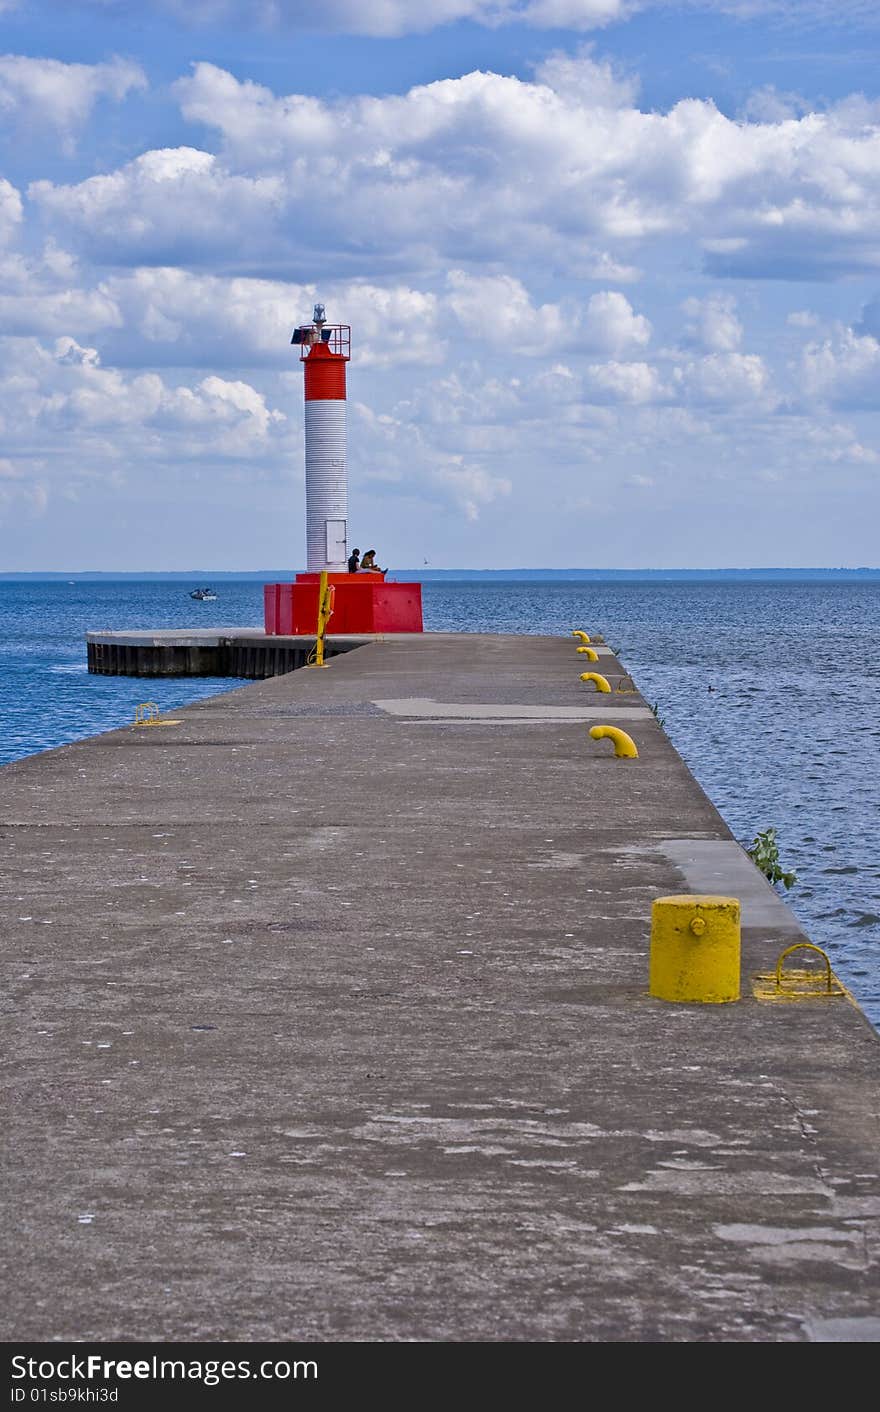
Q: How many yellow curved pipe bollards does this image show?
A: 4